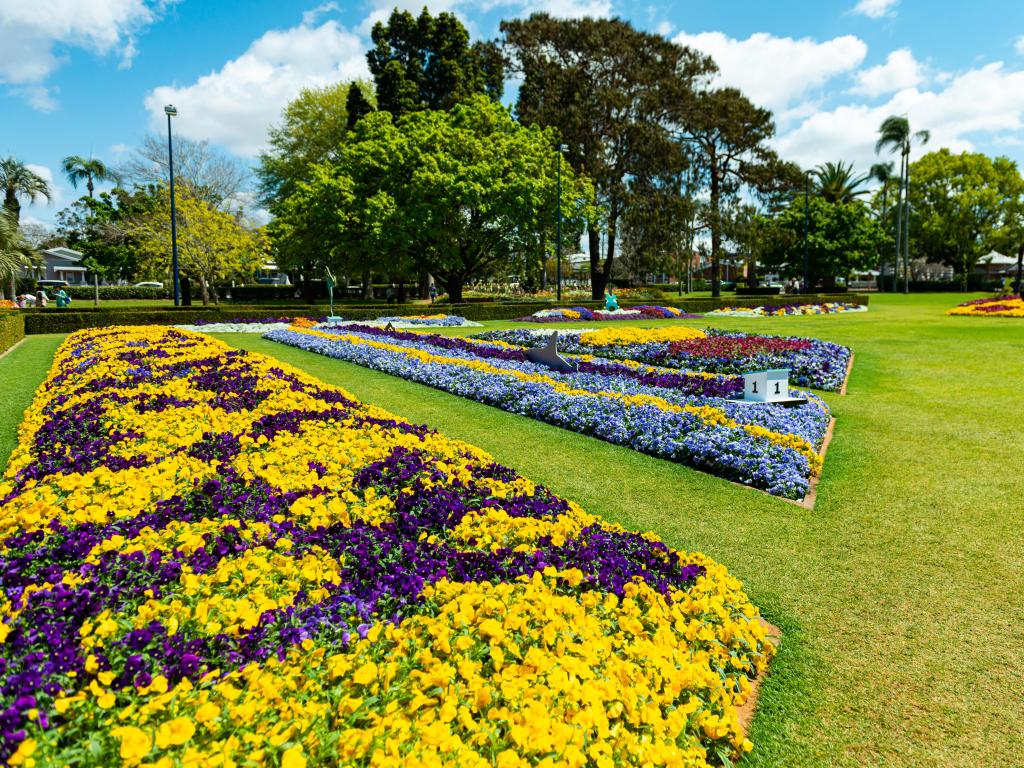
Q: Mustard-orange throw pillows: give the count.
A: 0